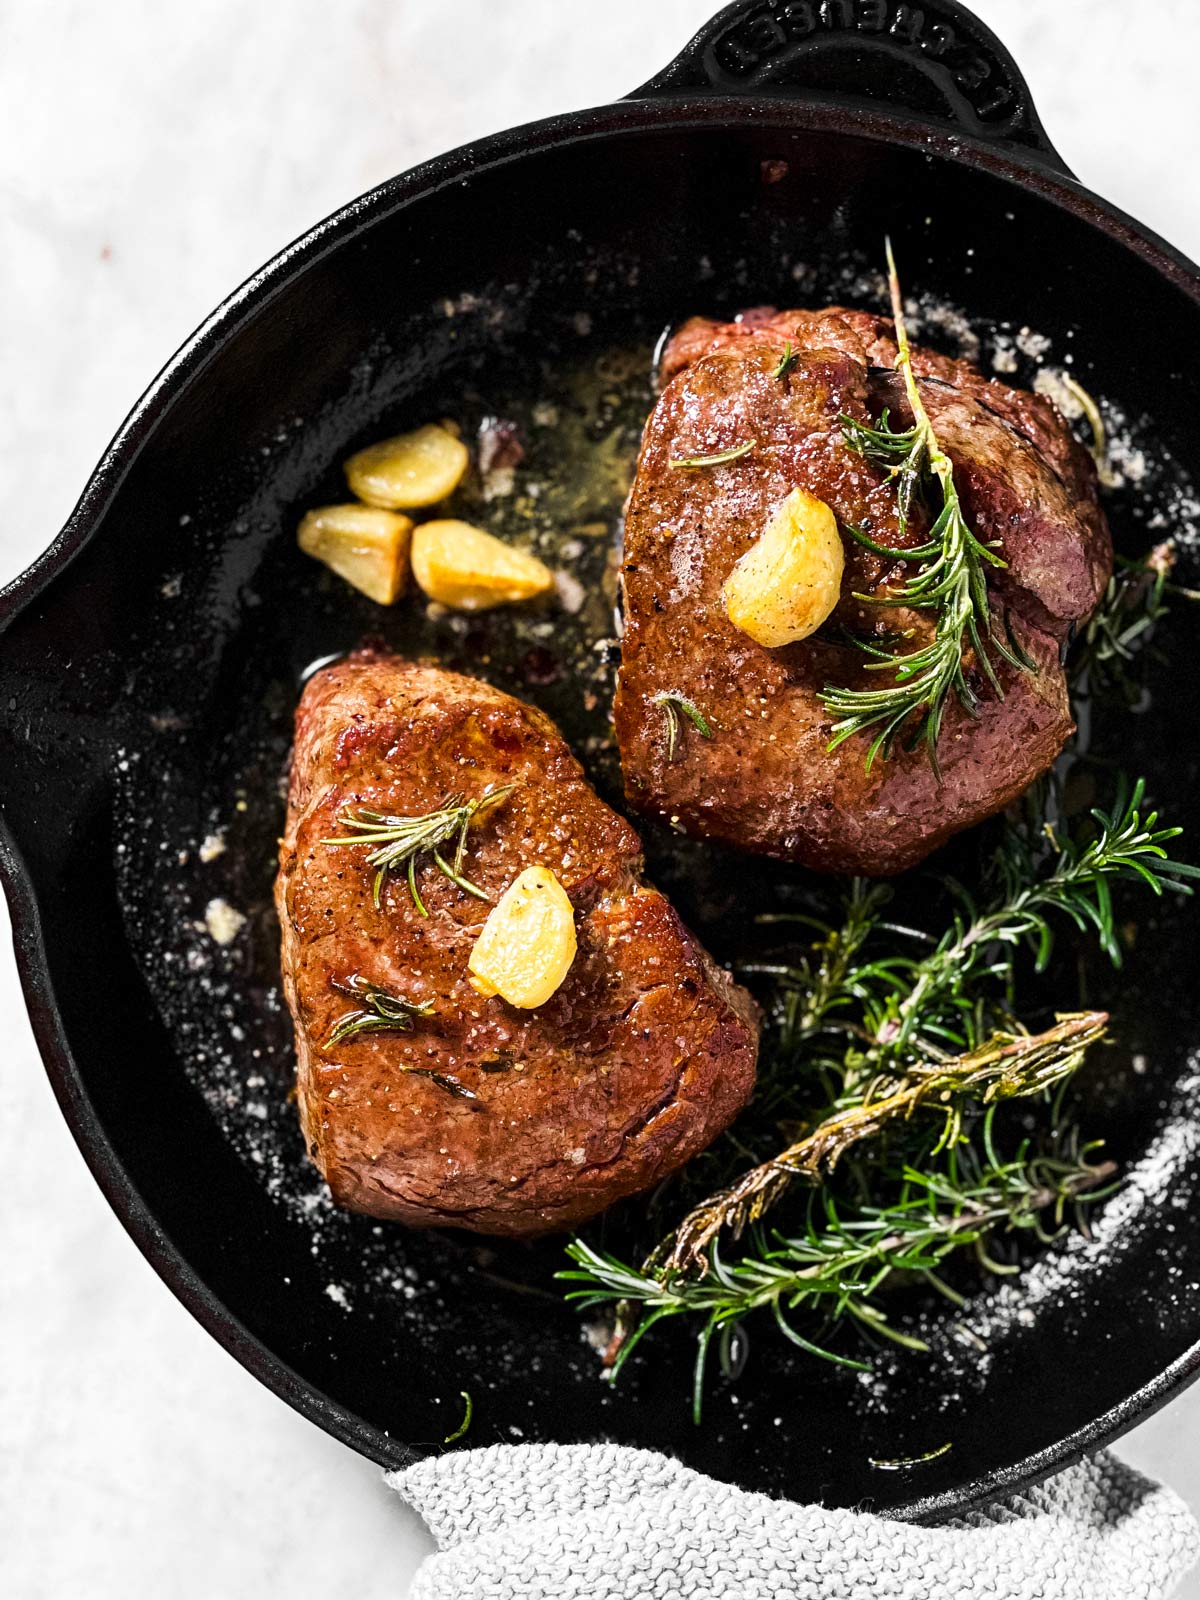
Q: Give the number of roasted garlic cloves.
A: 5